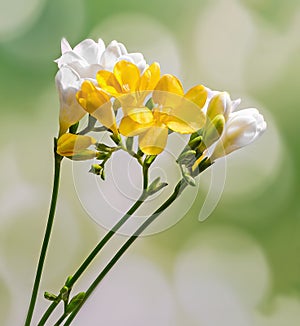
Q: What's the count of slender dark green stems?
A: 3